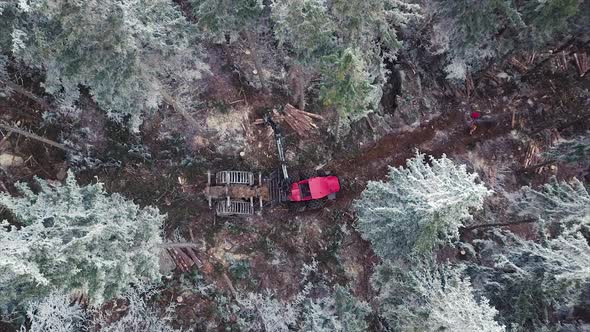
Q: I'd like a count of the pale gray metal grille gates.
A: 2